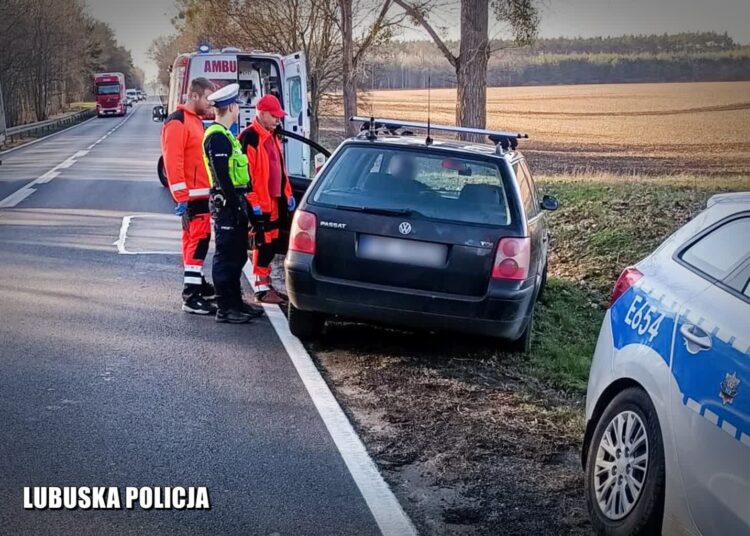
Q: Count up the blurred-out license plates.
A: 1